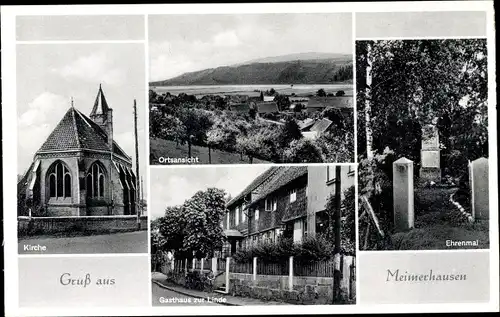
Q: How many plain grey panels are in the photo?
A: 2